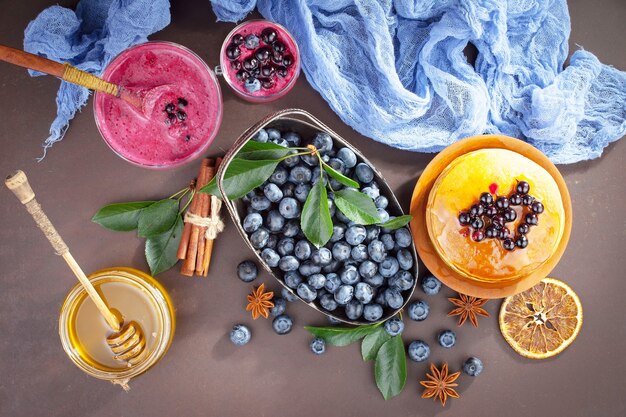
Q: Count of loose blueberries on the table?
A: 13